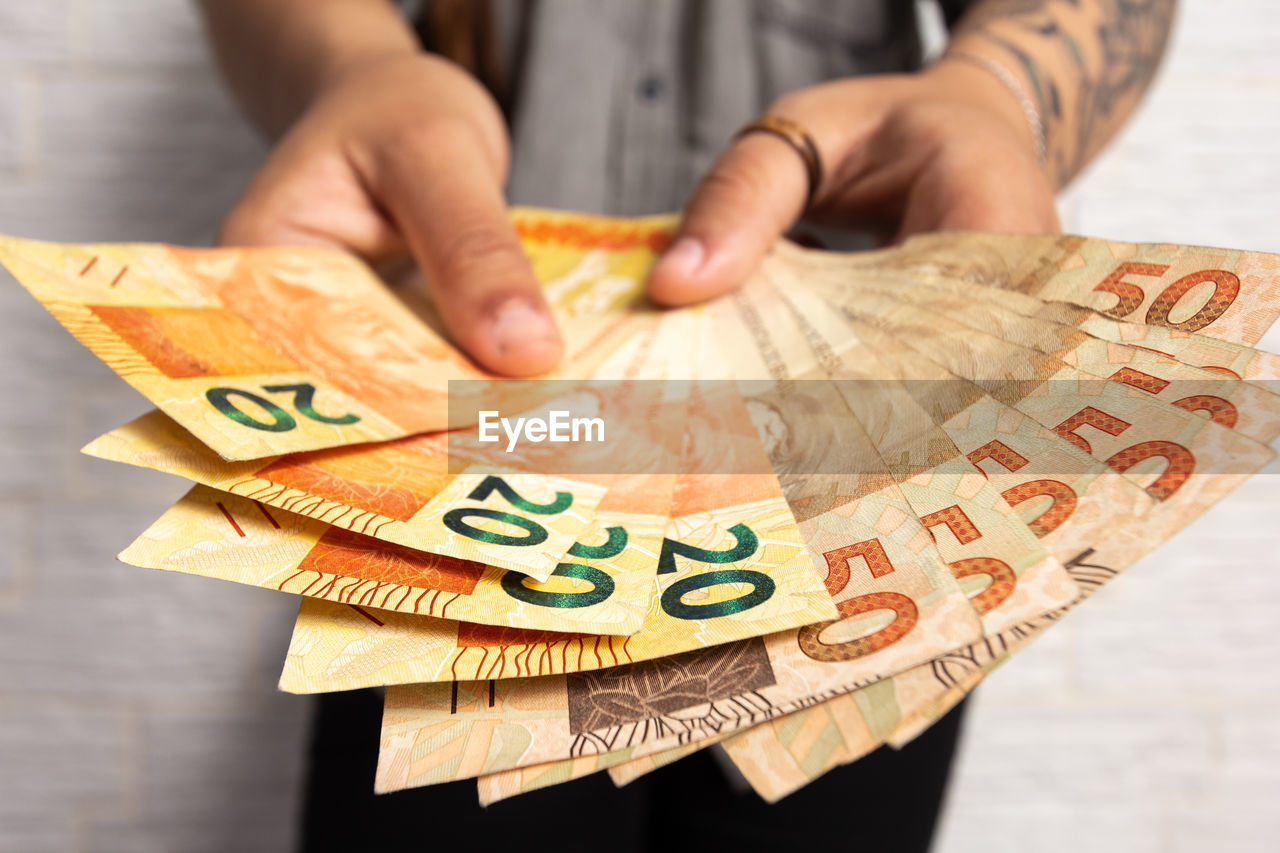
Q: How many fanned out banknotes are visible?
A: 11